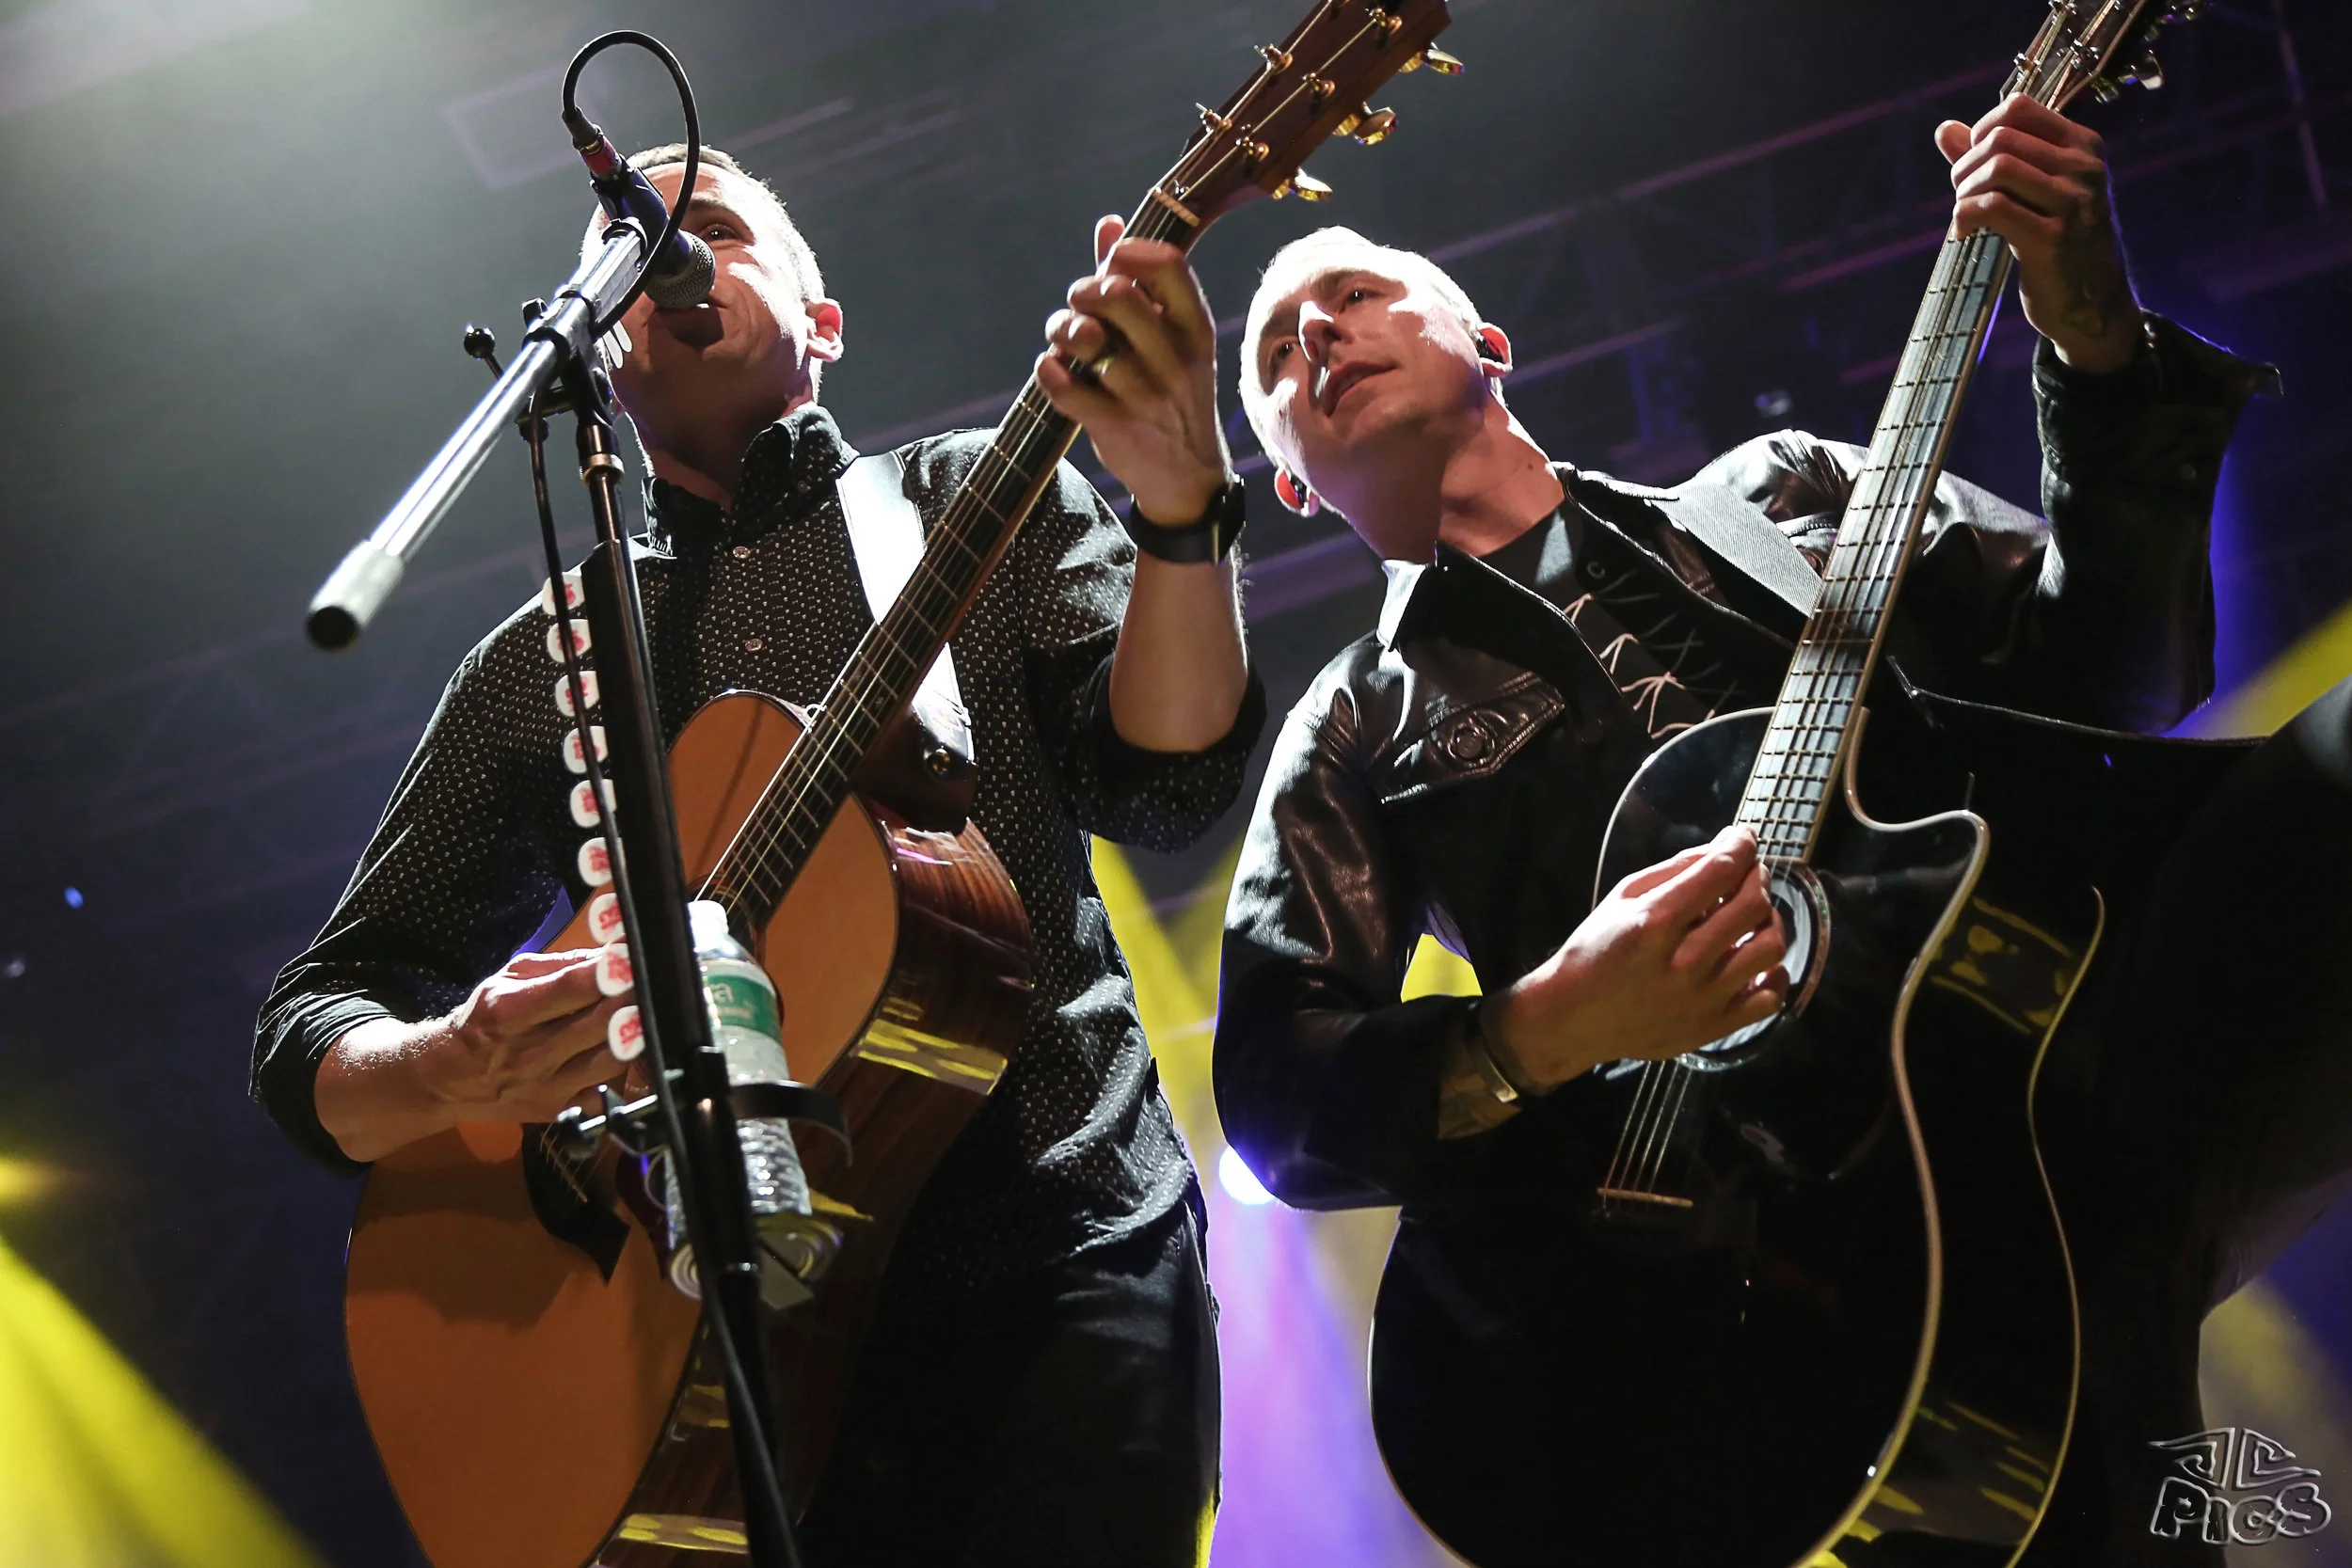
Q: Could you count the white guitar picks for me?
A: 9